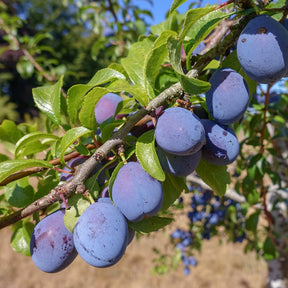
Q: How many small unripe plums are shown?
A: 0